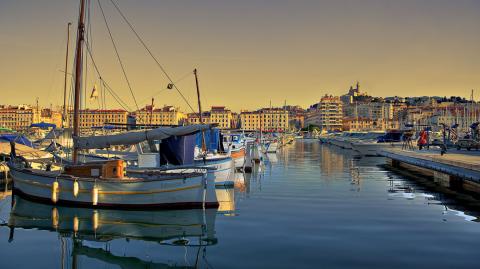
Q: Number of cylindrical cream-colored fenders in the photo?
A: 3